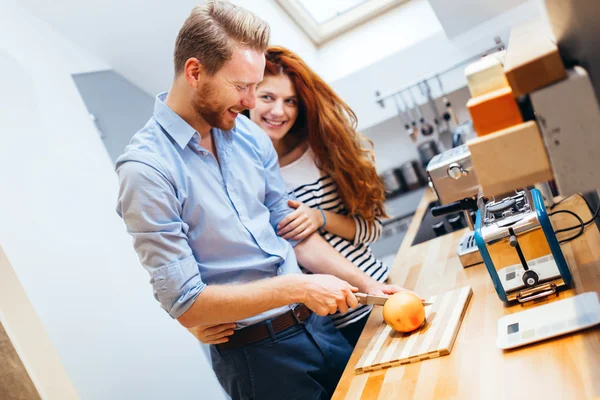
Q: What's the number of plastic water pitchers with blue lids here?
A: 0